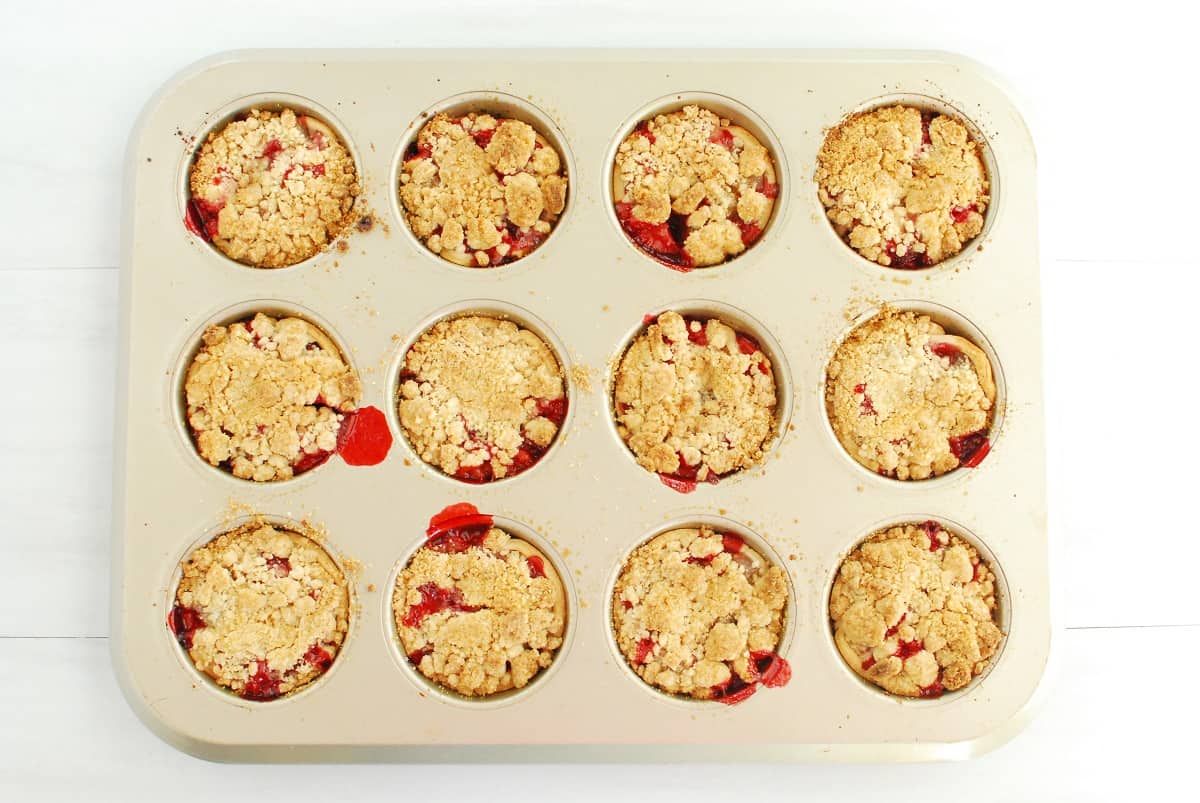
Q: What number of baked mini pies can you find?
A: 12